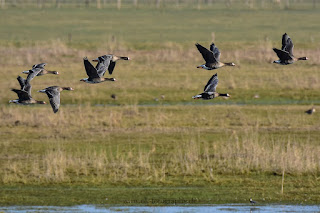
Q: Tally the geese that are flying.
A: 8